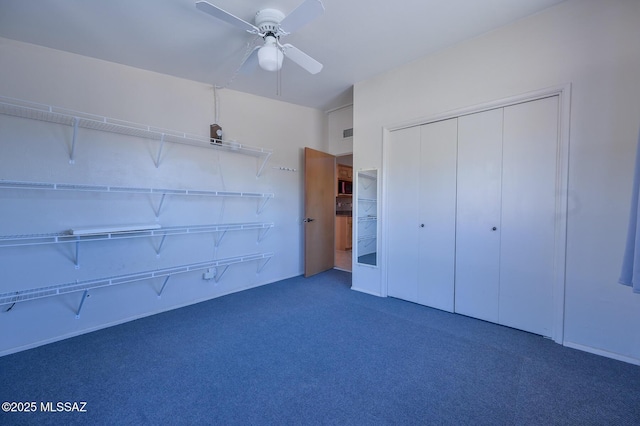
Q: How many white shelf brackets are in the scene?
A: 13